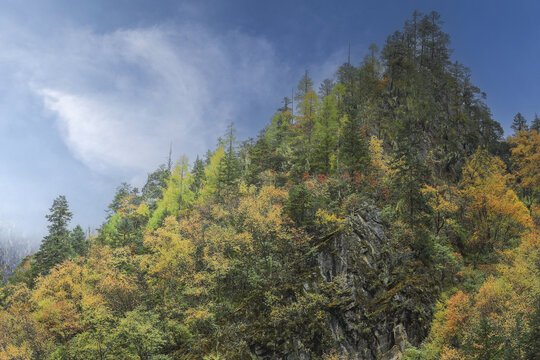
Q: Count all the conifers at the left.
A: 2